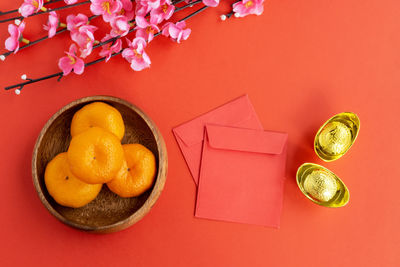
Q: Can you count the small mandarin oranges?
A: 4